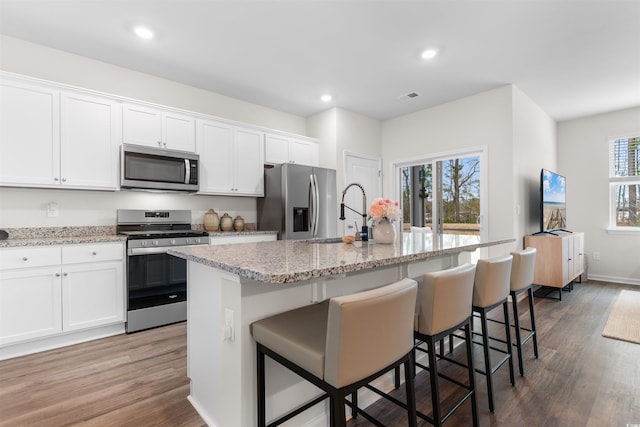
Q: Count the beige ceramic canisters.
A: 3